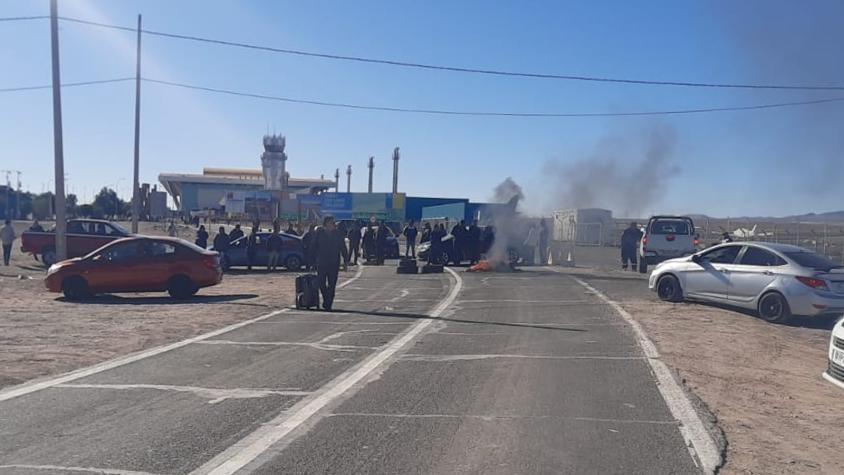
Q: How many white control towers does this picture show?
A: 1